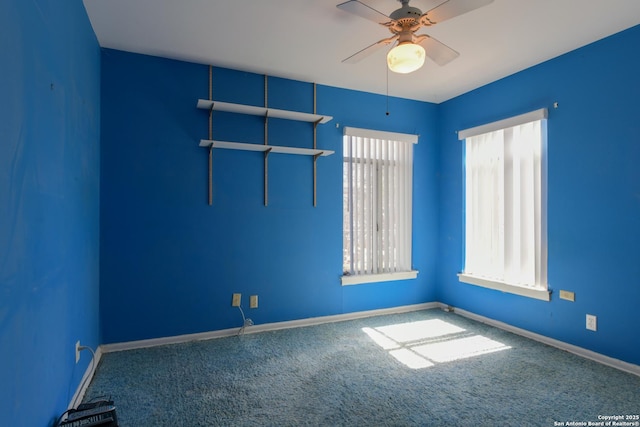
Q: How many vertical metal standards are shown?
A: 3